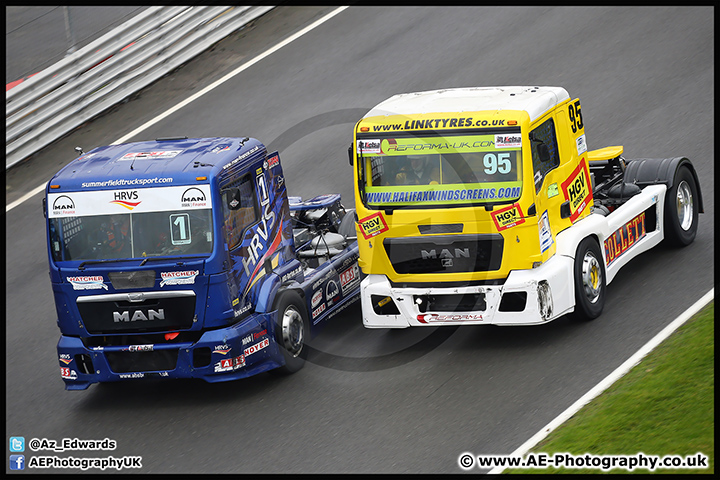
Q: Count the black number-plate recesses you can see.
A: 2